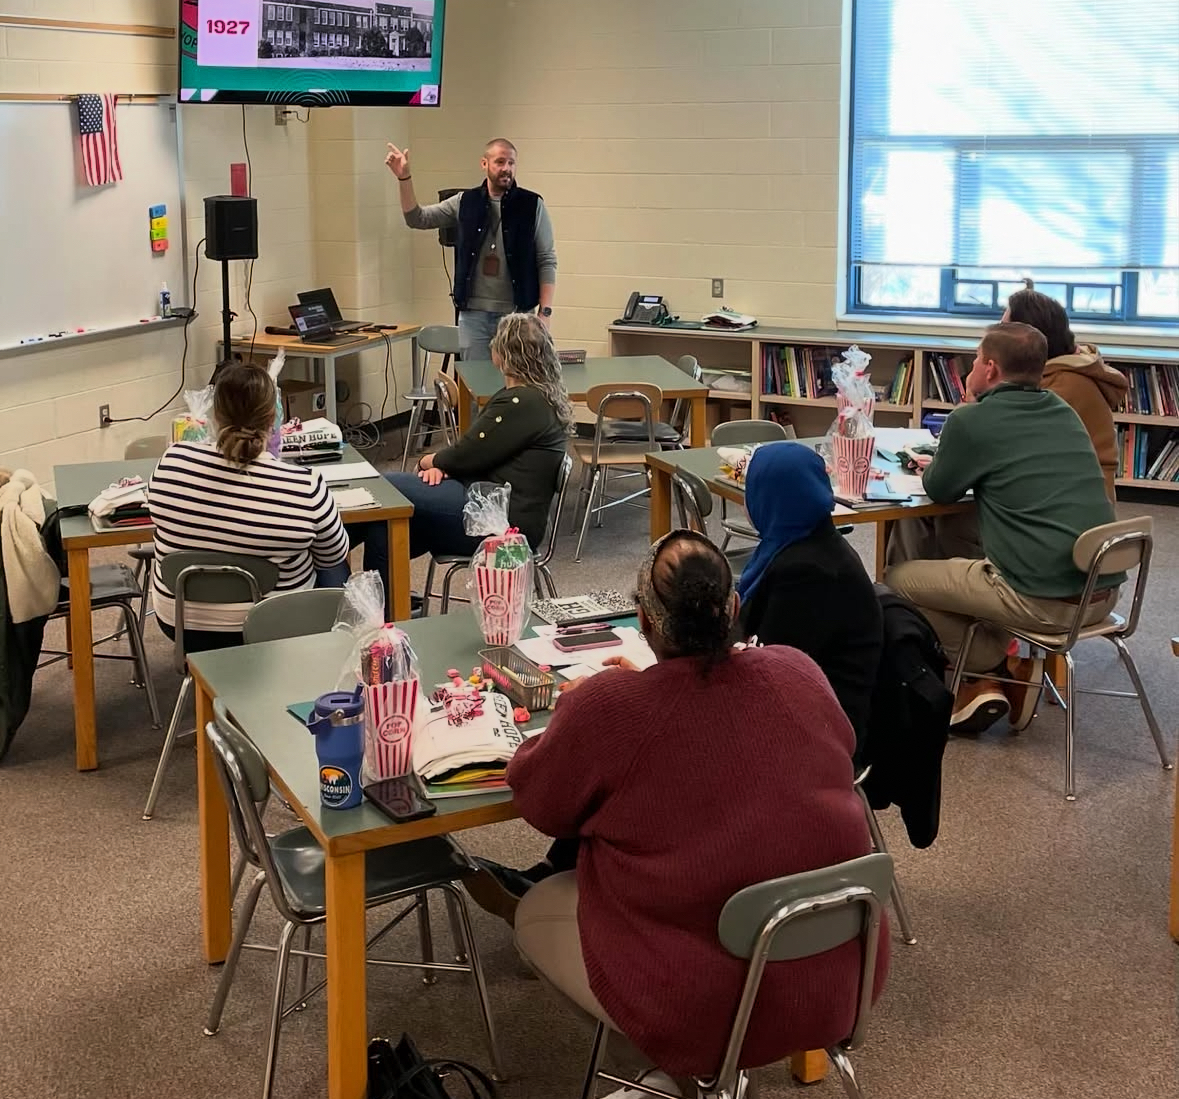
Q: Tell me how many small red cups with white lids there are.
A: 0